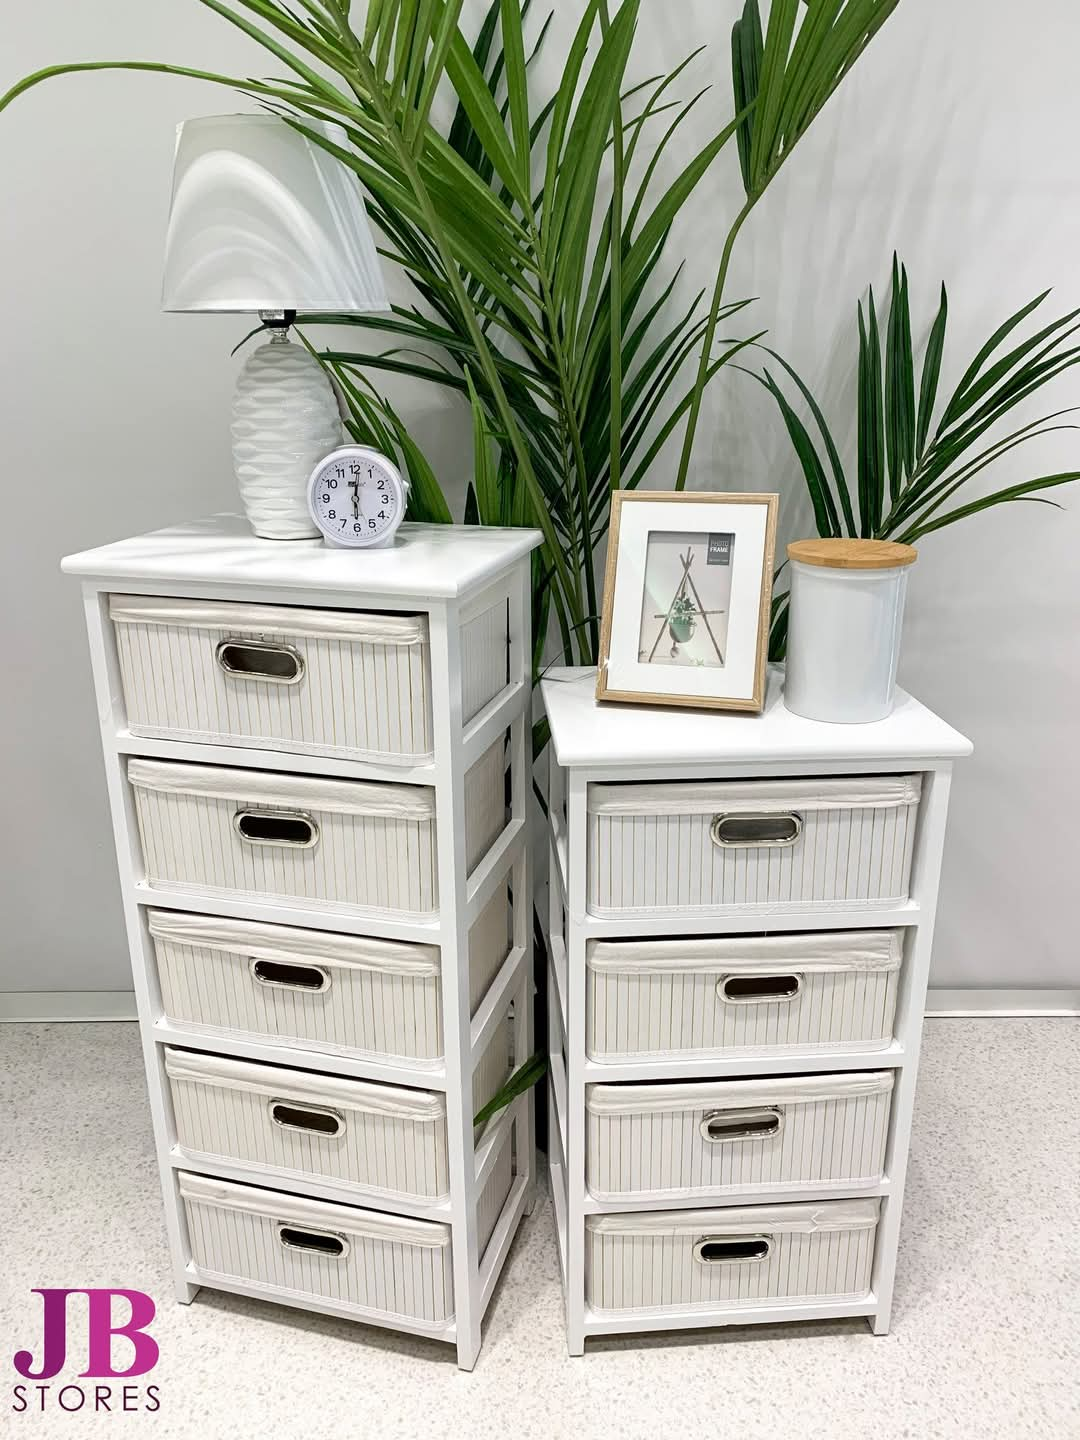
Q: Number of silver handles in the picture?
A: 9